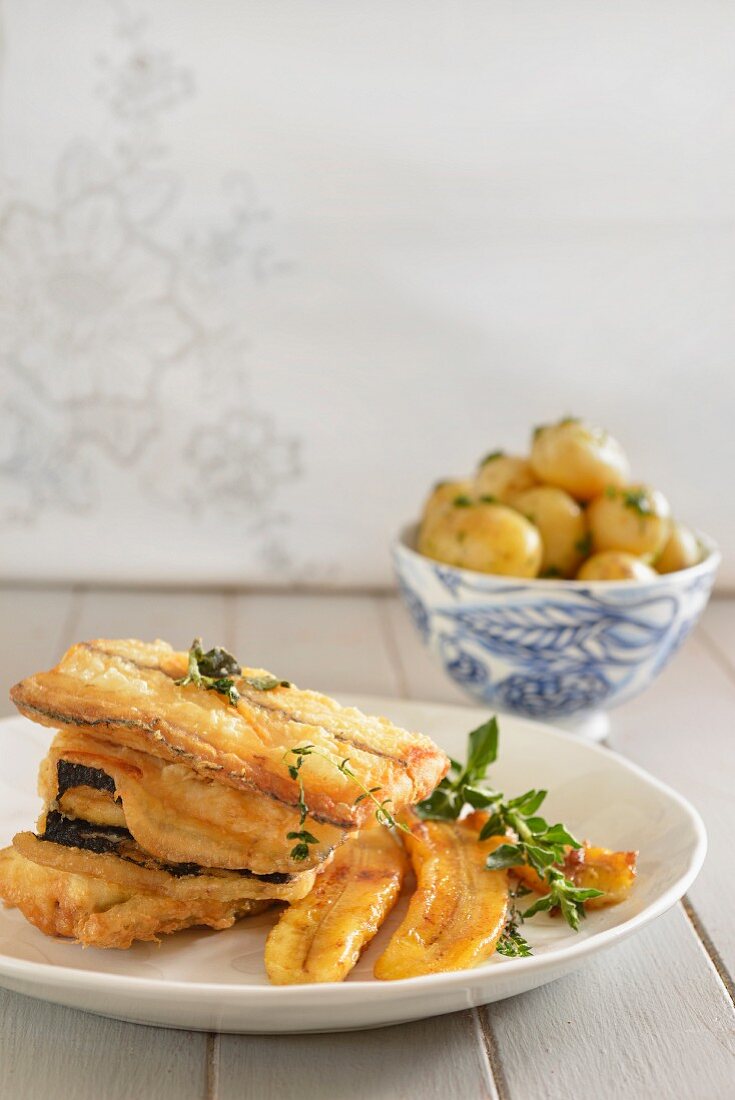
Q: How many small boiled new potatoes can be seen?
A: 8